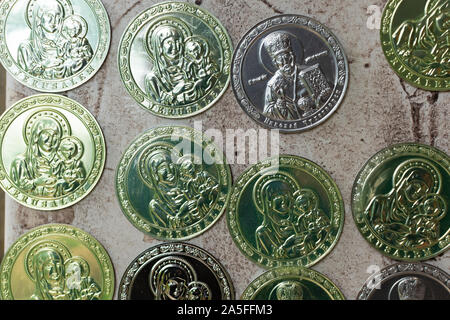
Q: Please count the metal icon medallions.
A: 12